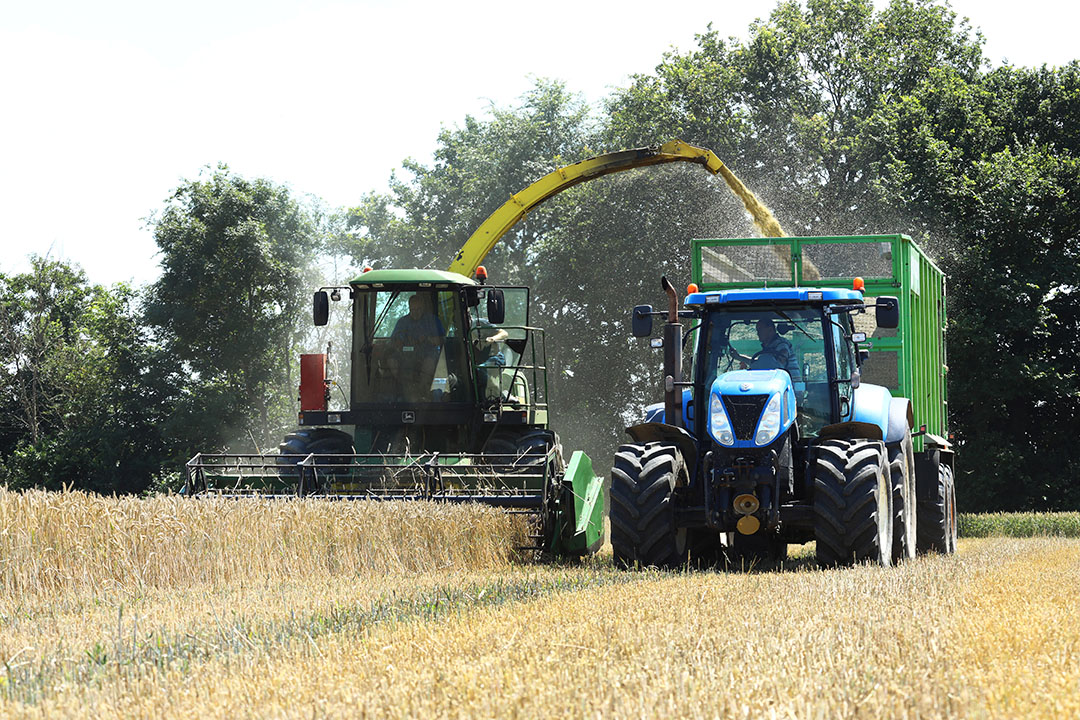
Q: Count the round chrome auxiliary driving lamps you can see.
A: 0